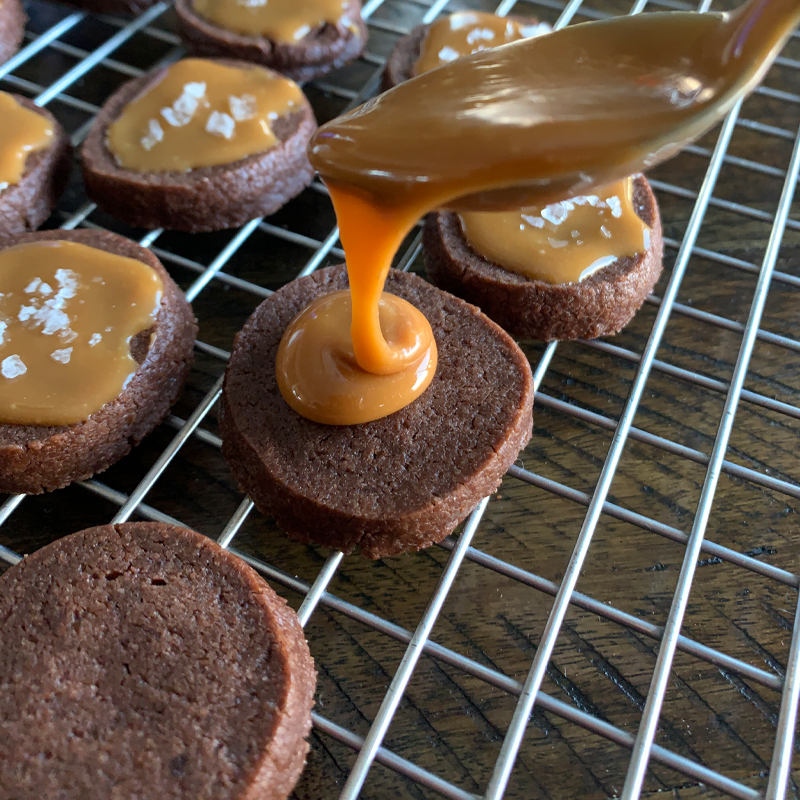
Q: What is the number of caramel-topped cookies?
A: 7